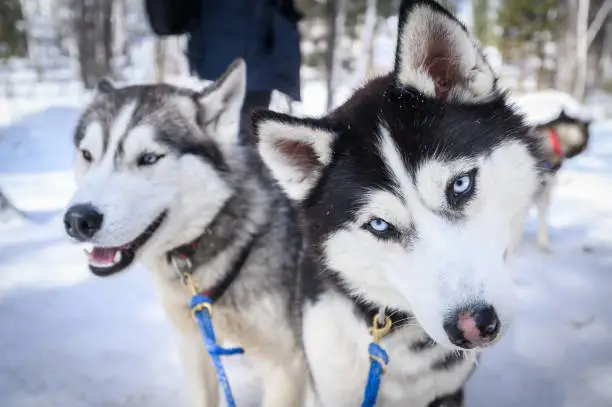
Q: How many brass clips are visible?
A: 2